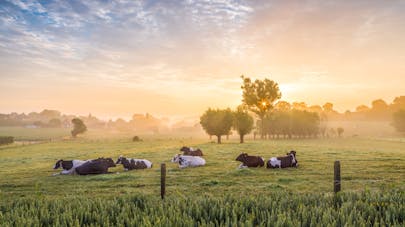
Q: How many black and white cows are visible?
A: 7